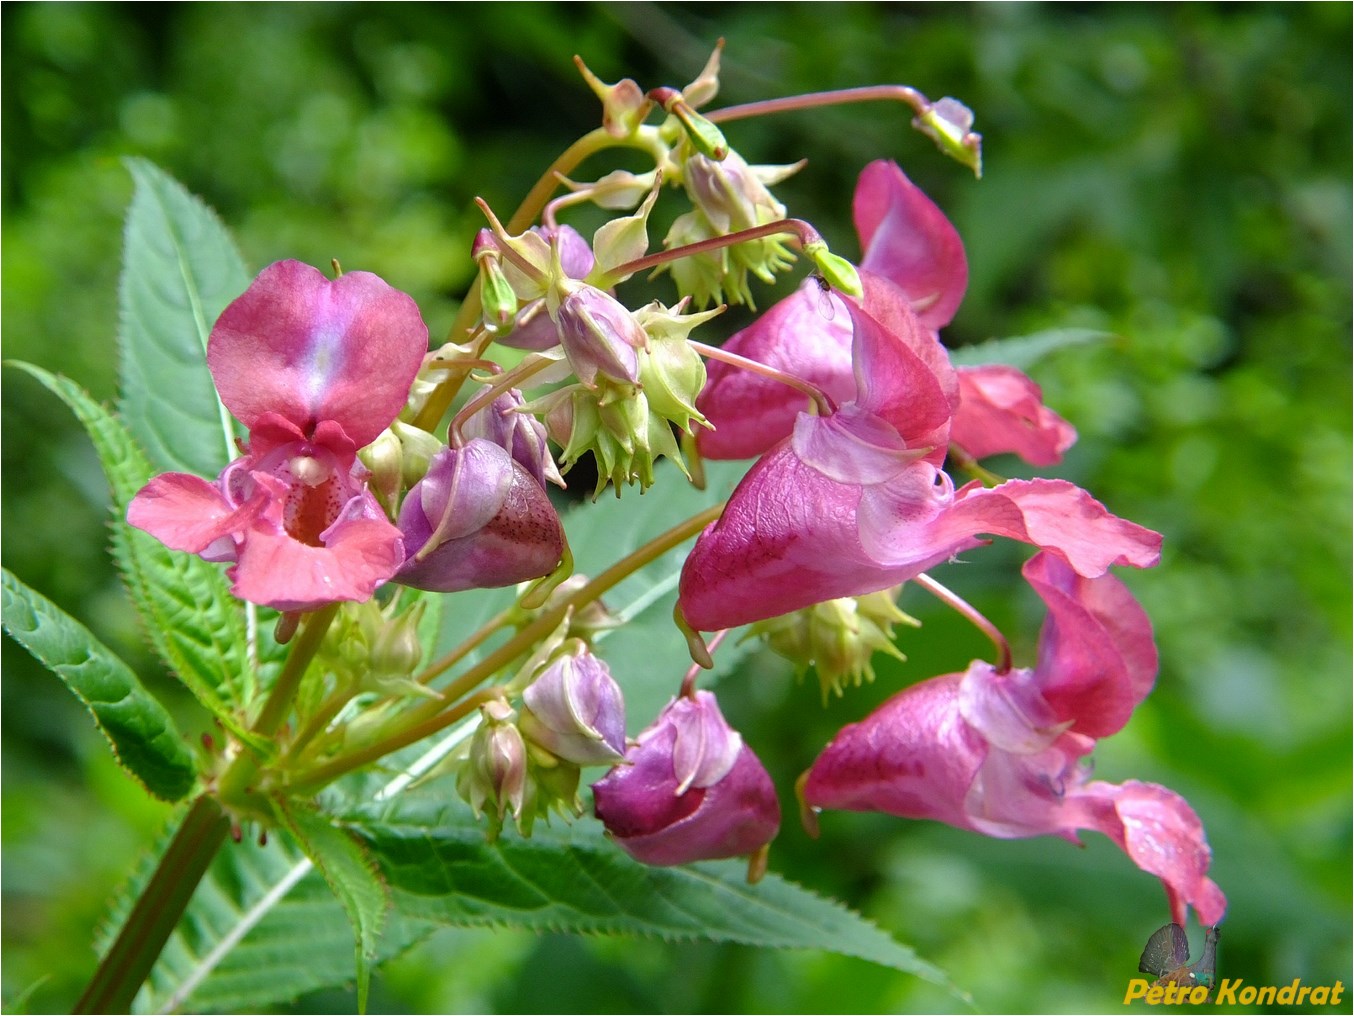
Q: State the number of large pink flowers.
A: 4